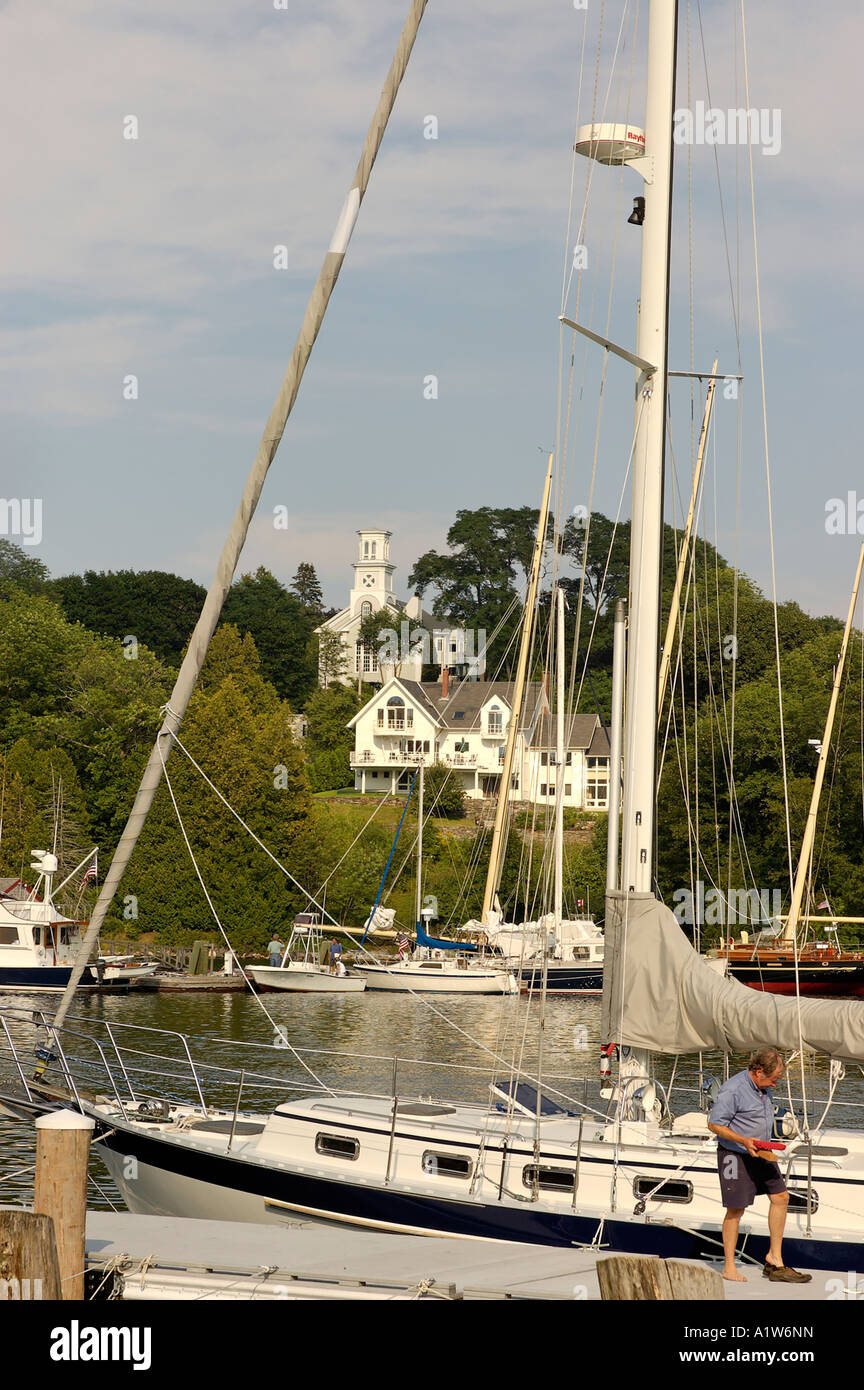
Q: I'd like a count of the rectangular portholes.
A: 5